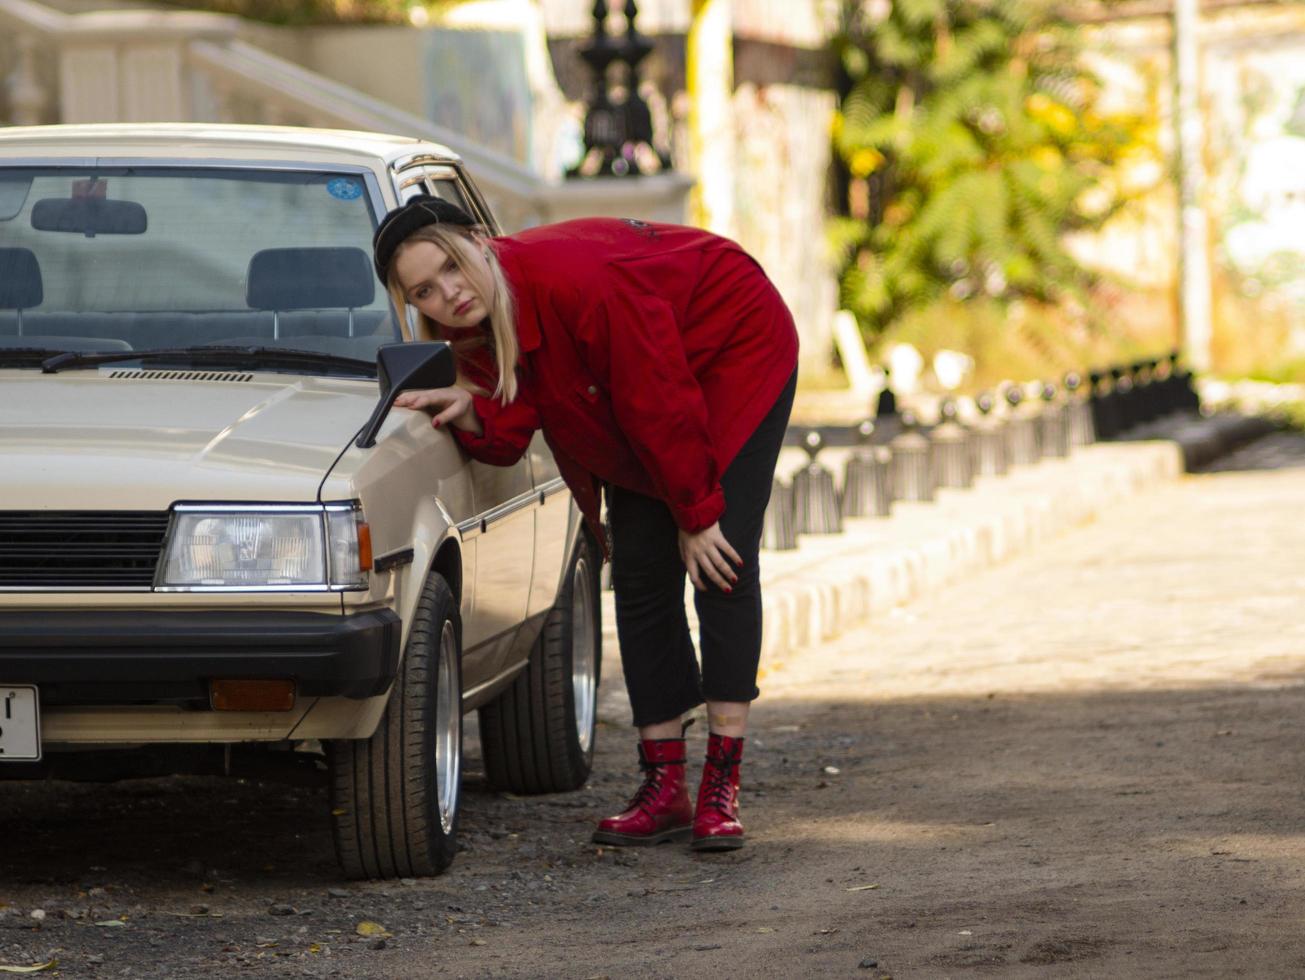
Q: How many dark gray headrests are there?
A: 2